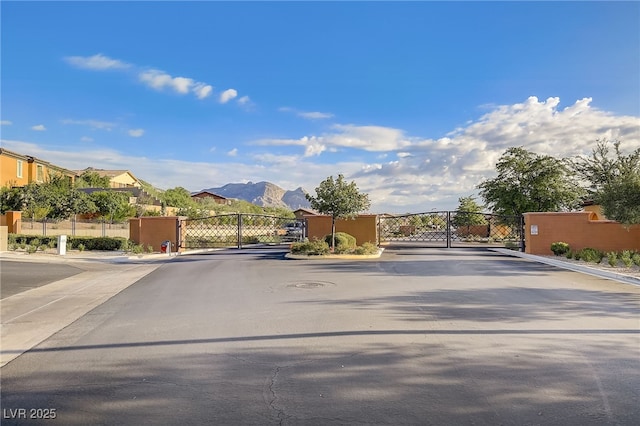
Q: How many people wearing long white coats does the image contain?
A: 0